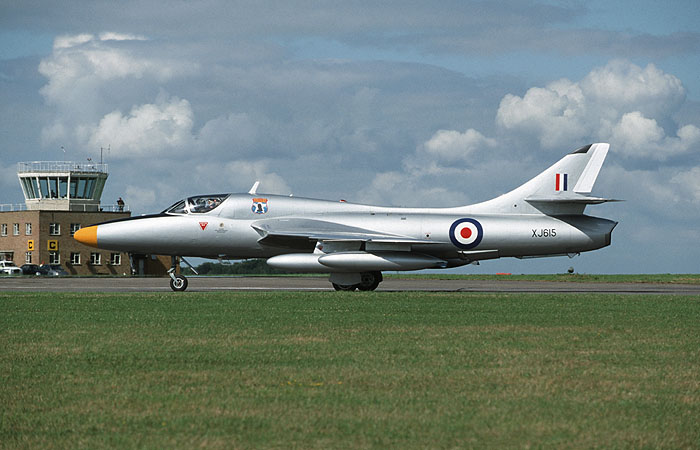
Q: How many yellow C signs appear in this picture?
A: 2